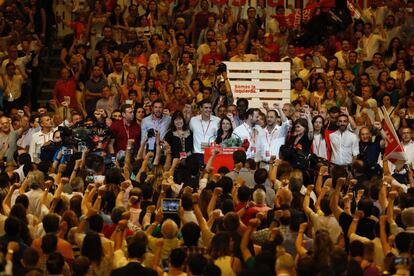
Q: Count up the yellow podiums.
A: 0